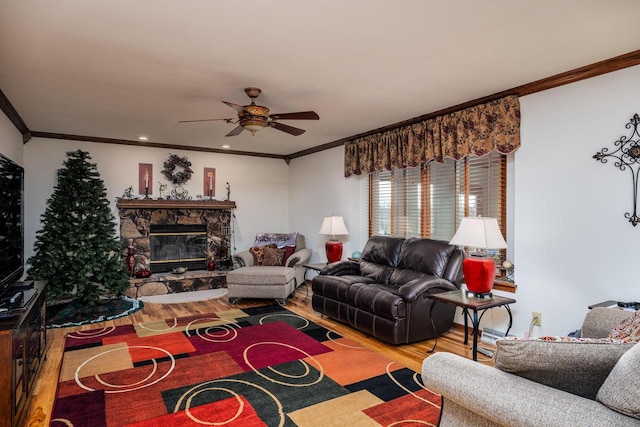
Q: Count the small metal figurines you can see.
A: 3